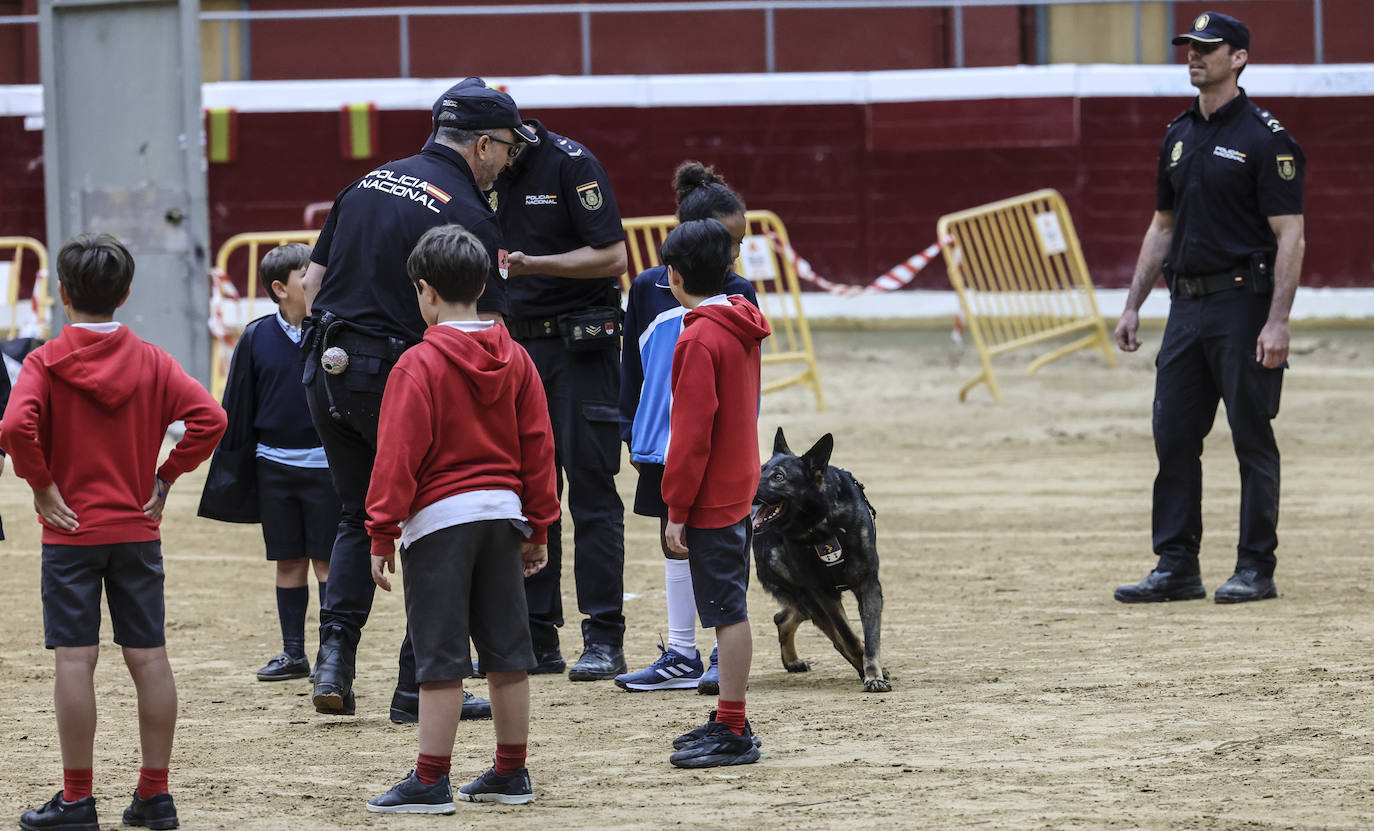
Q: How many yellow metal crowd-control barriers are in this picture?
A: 4